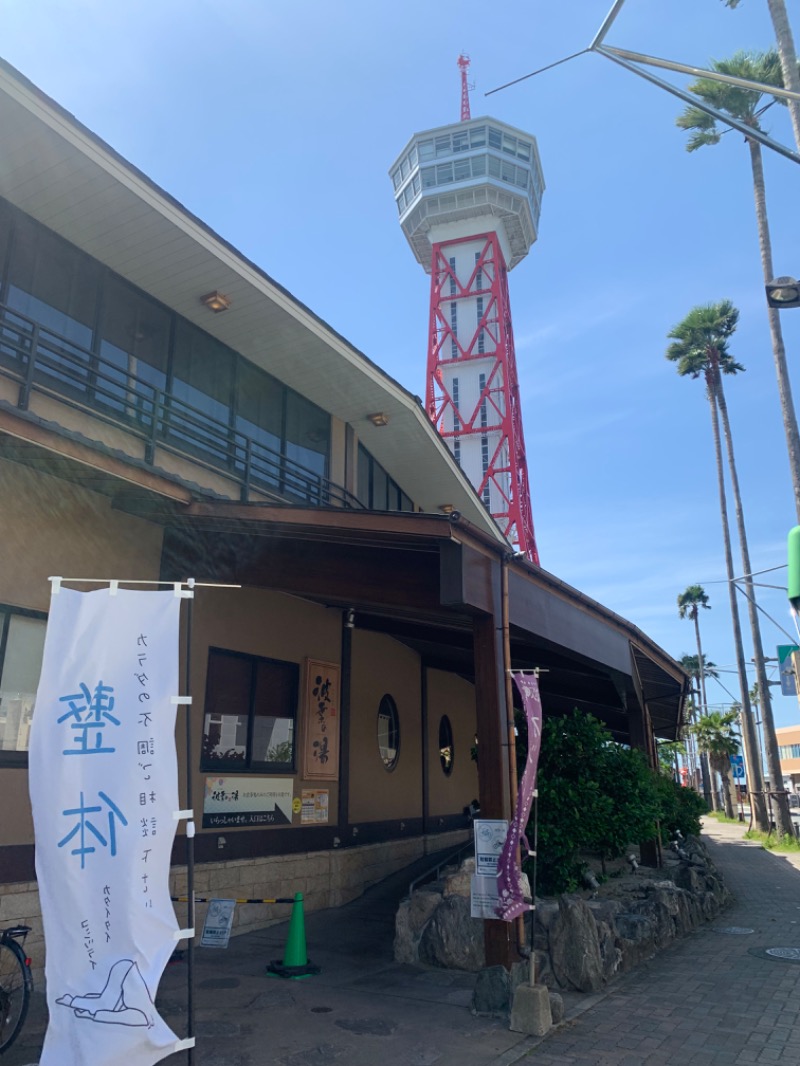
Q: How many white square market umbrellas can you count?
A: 0